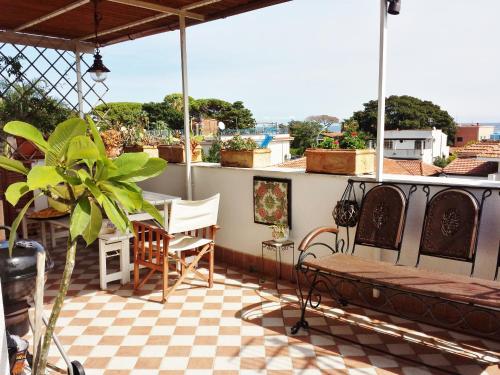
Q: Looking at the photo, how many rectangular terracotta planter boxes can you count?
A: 4